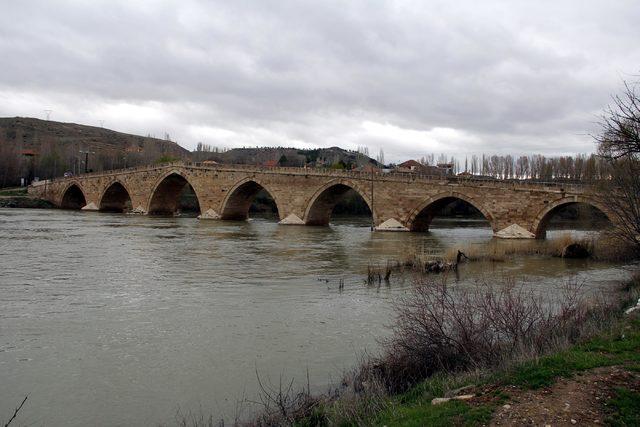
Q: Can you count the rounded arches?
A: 7